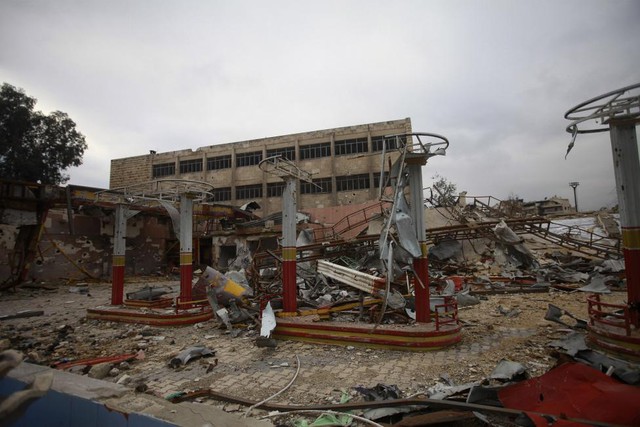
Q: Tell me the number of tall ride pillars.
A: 5